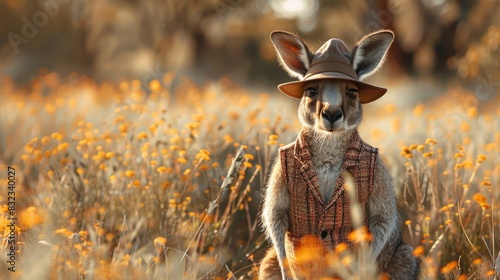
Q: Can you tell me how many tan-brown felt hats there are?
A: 1